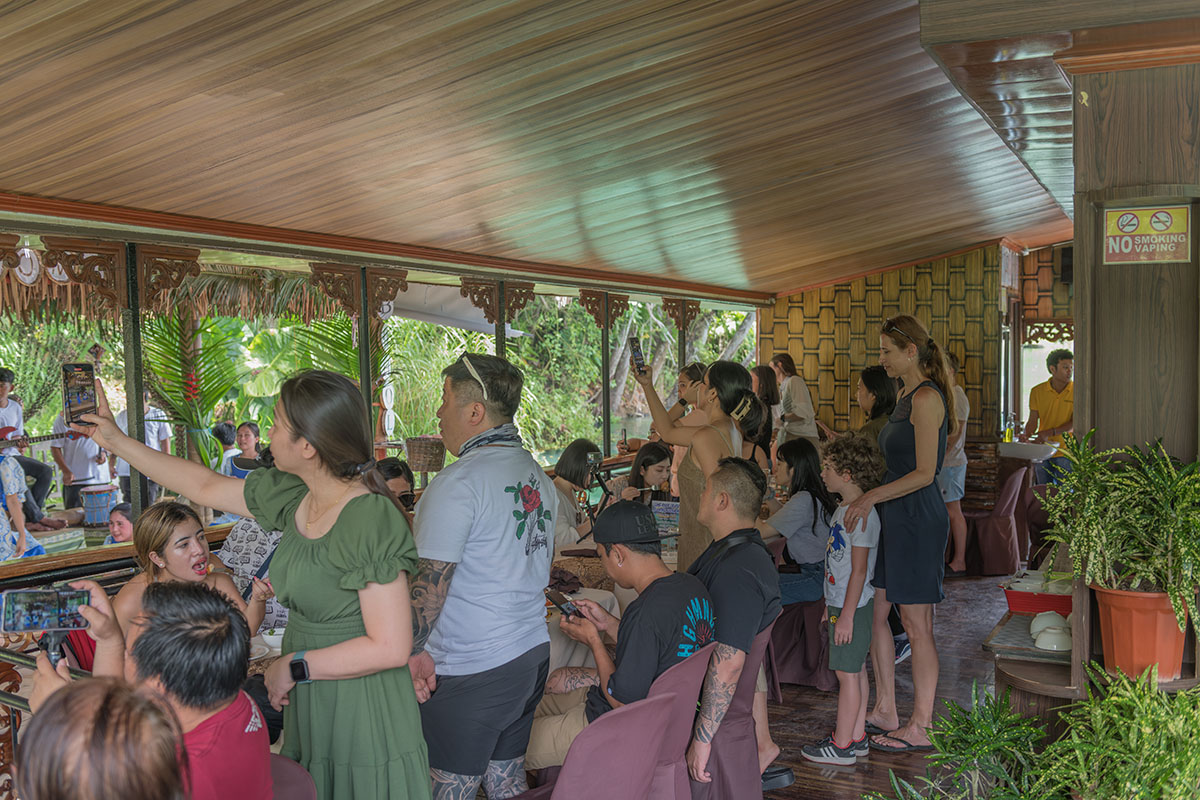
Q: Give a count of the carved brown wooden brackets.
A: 11